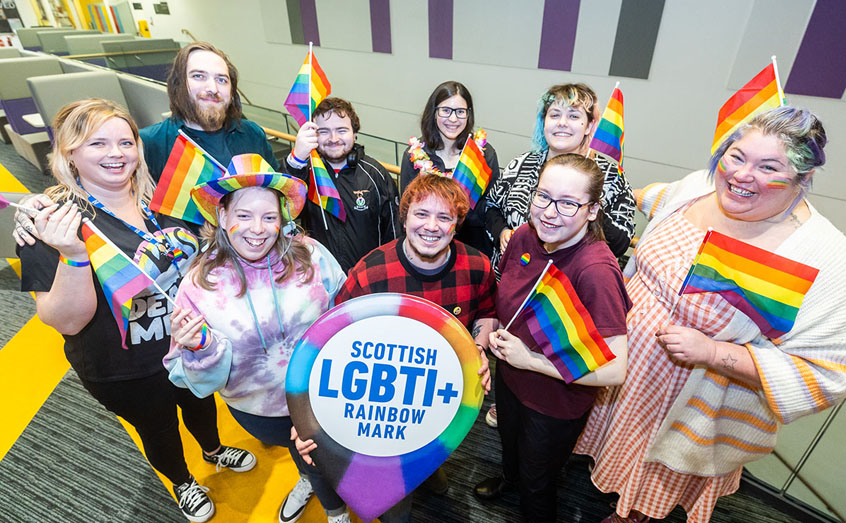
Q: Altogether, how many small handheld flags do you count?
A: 10